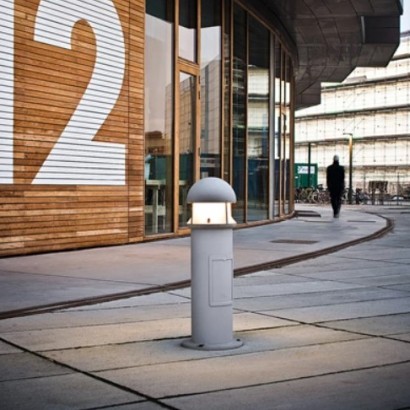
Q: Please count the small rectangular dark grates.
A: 1